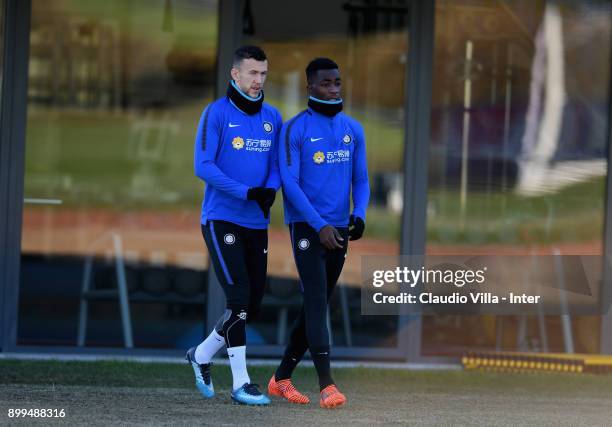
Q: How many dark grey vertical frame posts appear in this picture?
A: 4